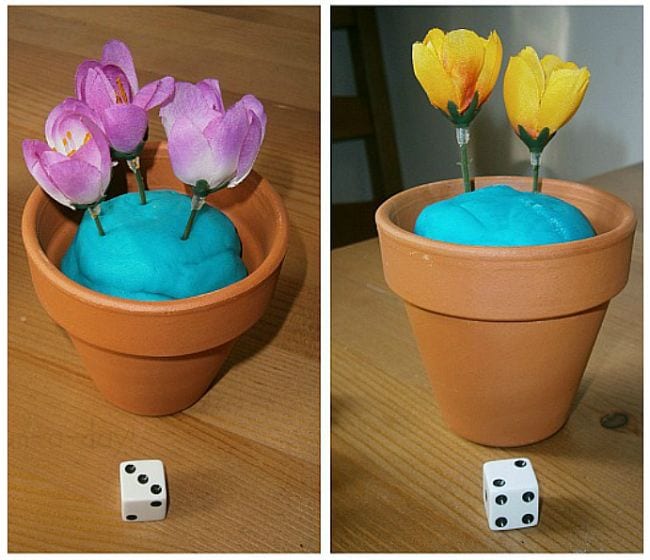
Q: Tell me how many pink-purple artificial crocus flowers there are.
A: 3